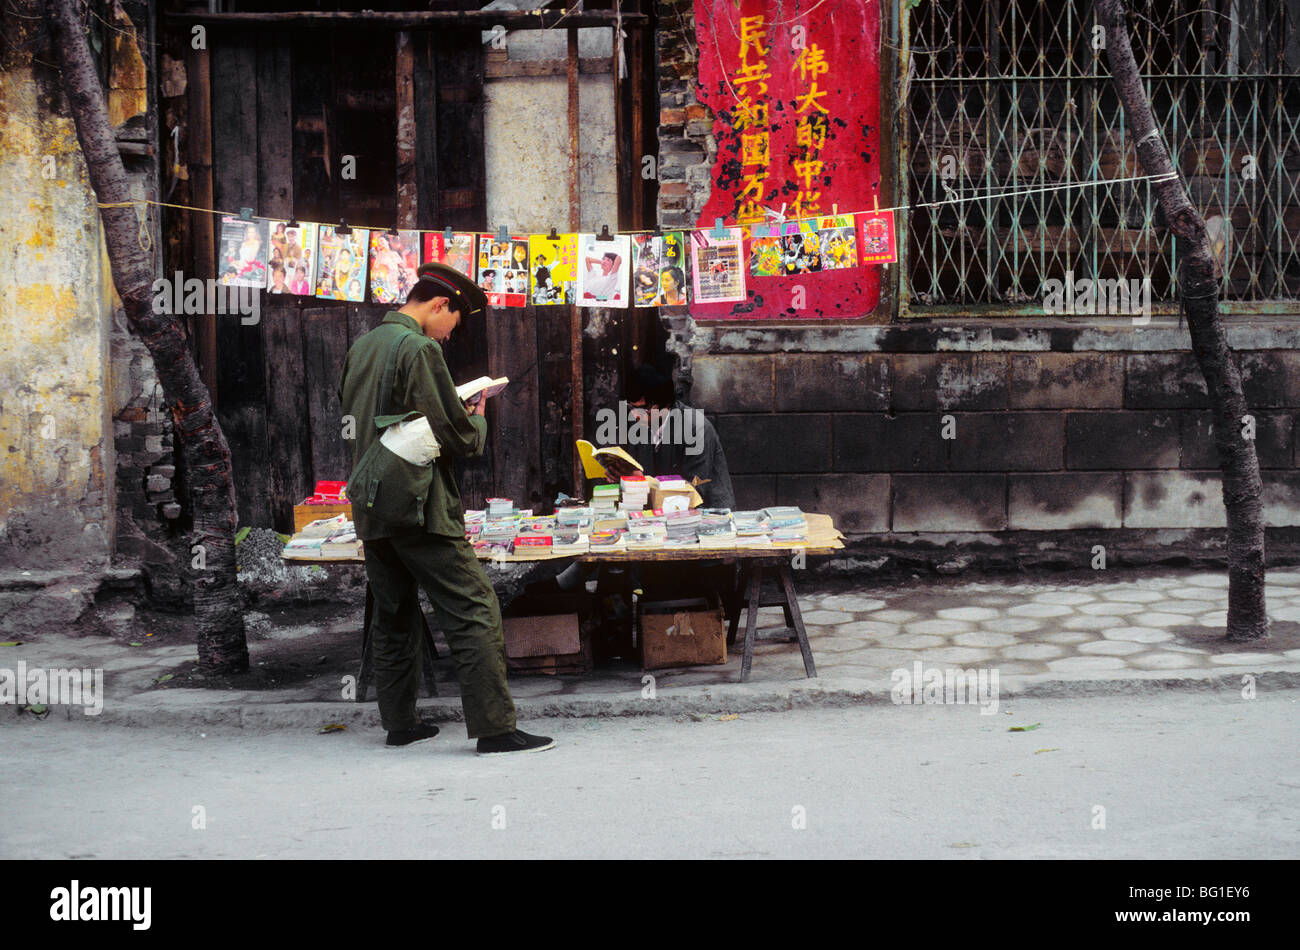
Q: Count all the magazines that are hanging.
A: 14